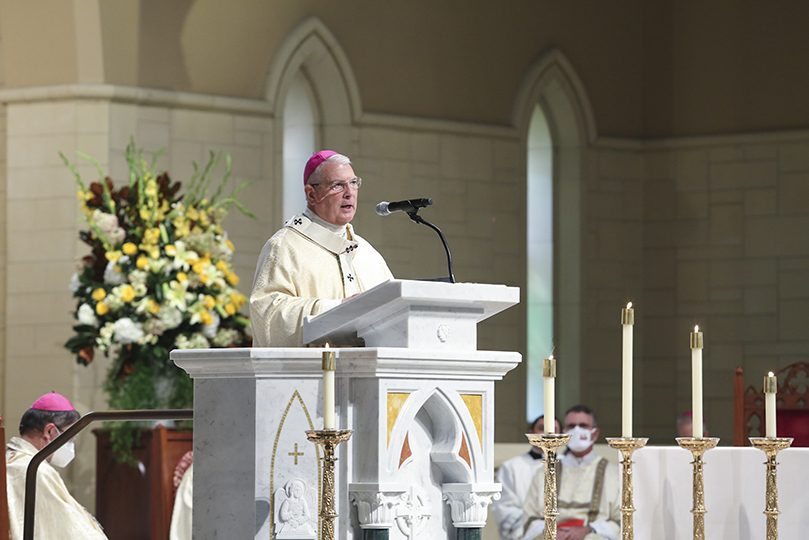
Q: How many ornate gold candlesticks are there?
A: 5